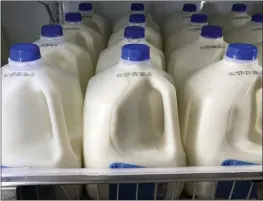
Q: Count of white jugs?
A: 14